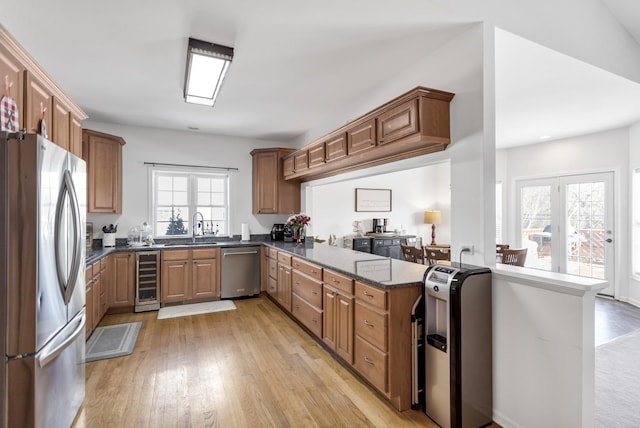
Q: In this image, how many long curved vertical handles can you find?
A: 2